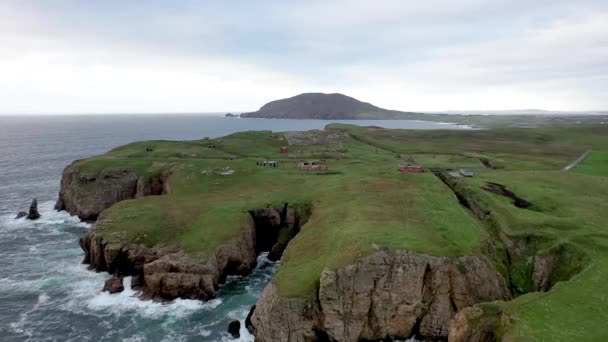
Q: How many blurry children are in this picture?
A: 0